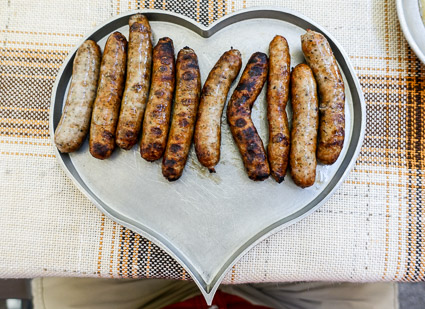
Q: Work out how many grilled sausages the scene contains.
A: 10